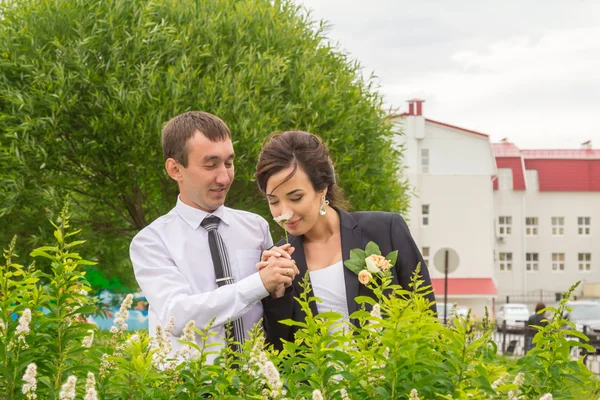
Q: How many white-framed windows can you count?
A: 11